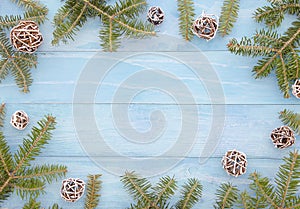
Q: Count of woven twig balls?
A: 8